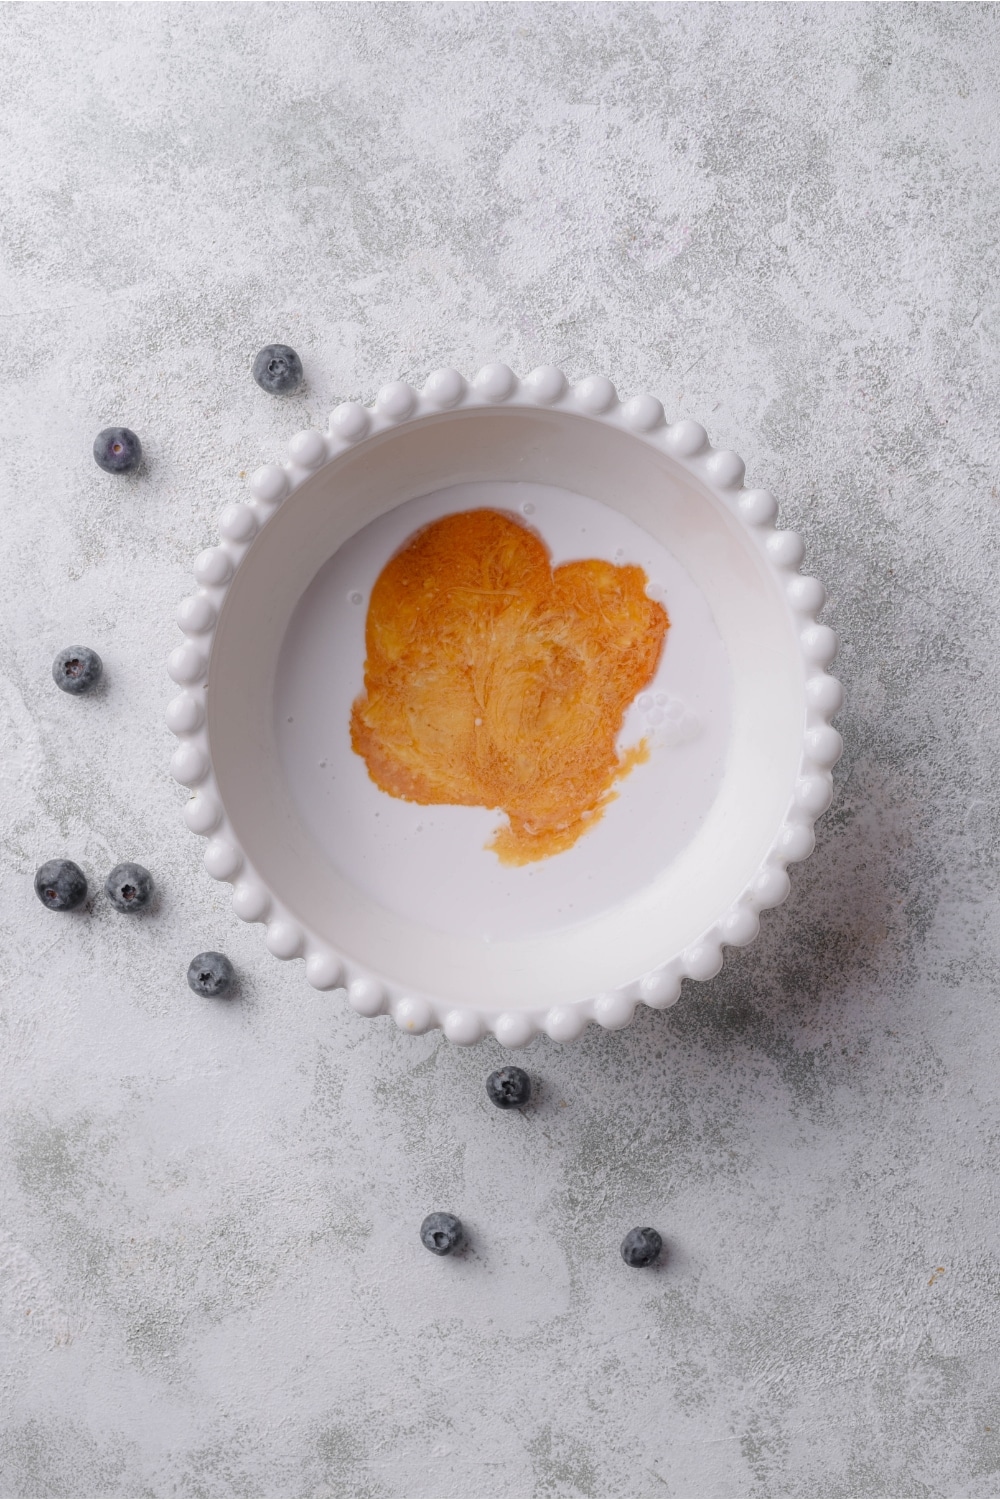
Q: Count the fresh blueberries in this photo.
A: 9